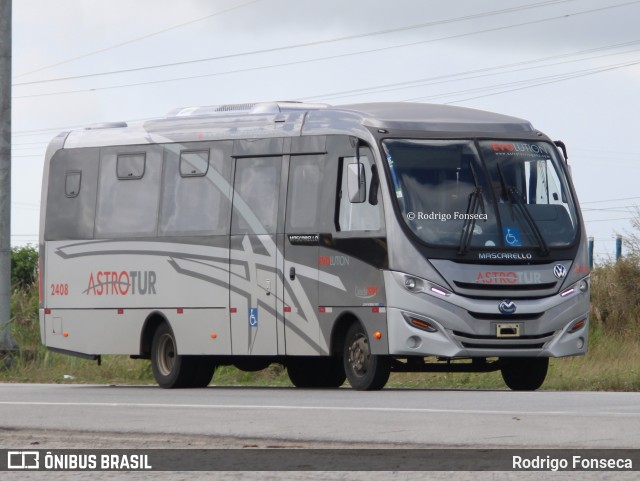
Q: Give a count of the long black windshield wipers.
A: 2